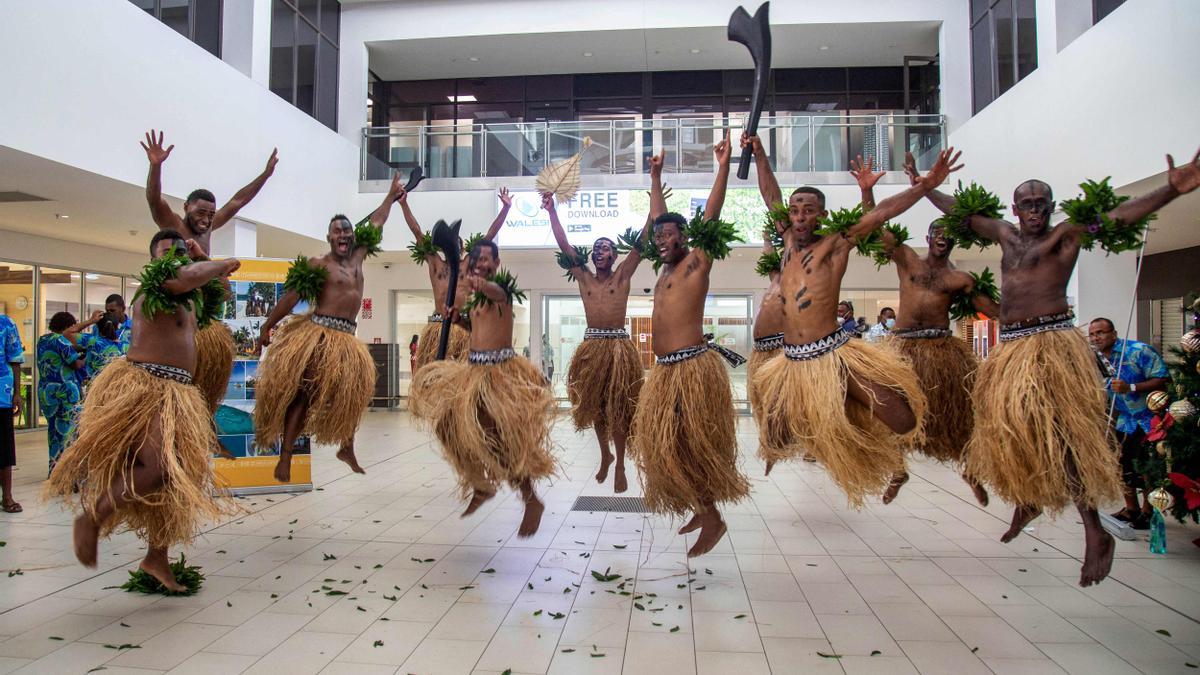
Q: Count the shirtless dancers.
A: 11